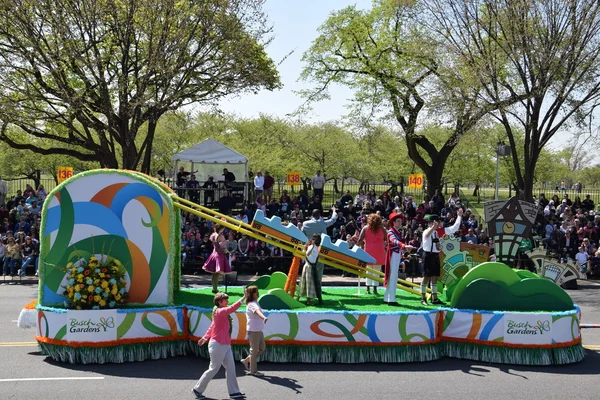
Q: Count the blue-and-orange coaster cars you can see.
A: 2